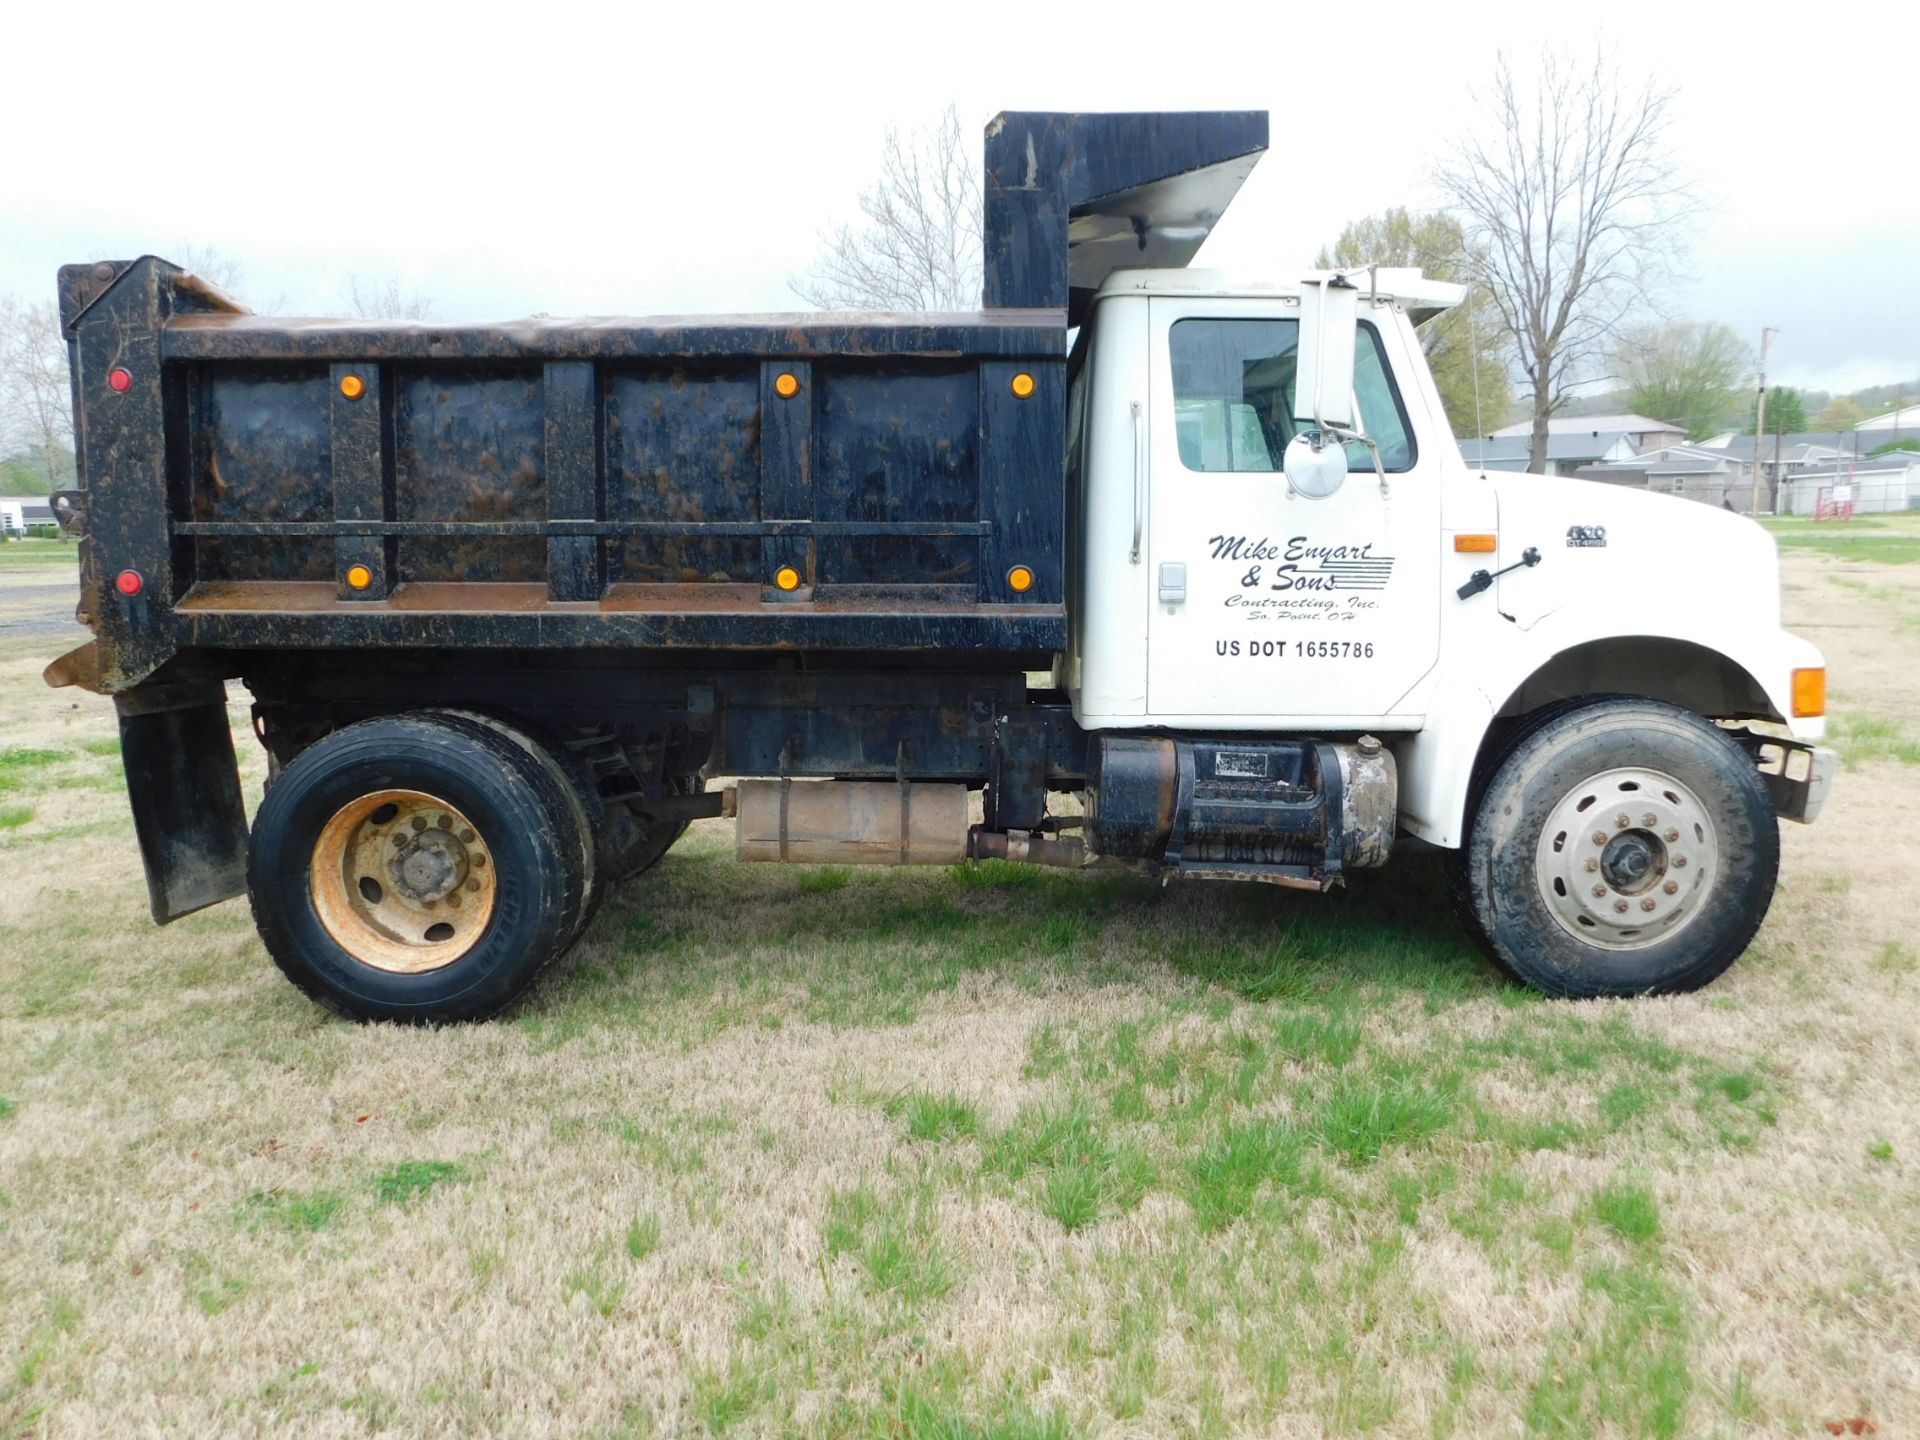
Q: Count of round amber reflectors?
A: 6